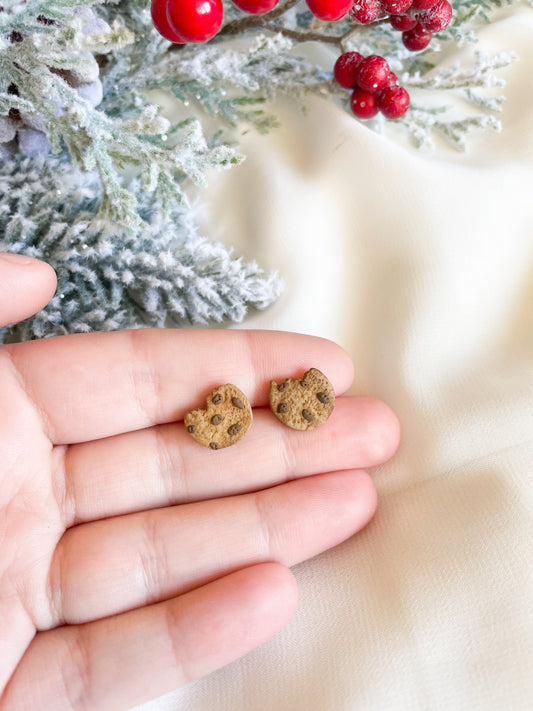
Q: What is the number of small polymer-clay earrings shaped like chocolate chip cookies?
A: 2